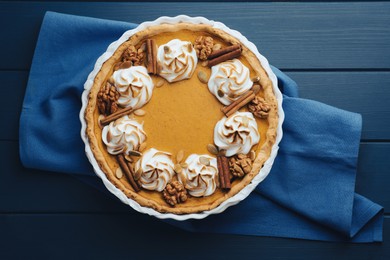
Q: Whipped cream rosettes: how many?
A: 7